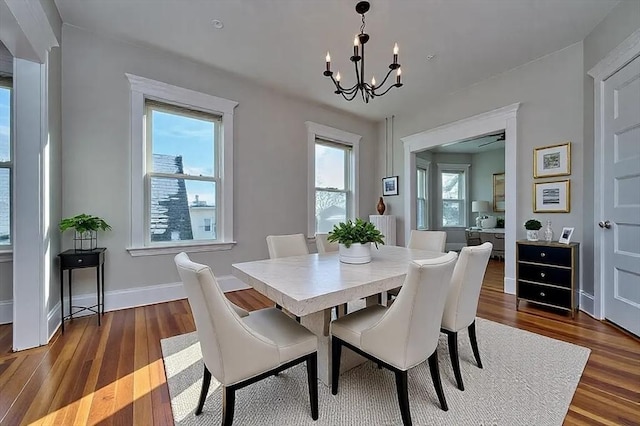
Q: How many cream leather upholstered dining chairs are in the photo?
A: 6